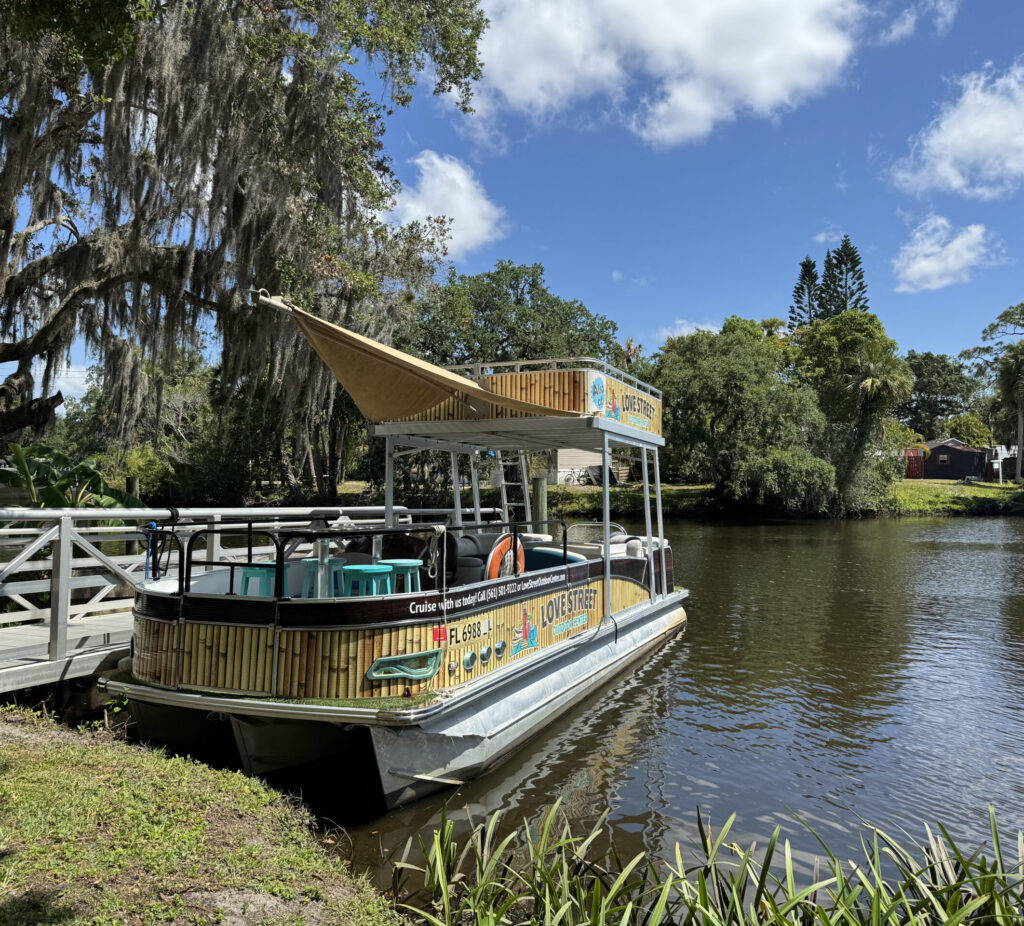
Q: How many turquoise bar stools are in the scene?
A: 4